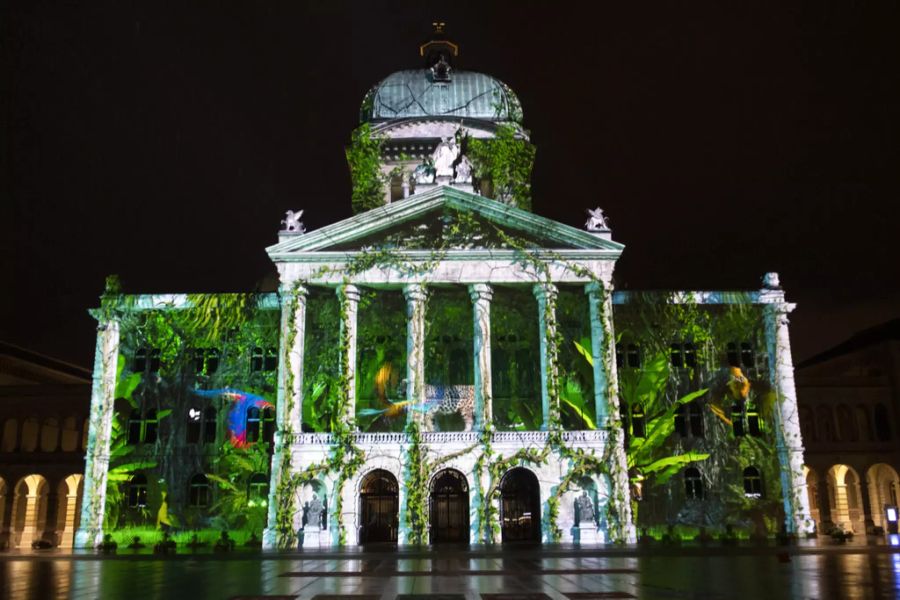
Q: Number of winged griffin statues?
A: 2